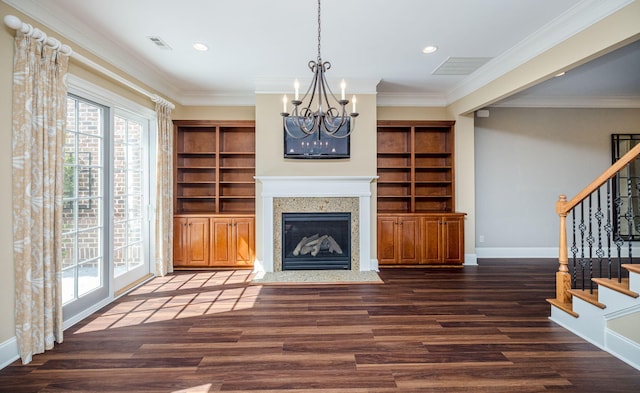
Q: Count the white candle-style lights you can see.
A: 4